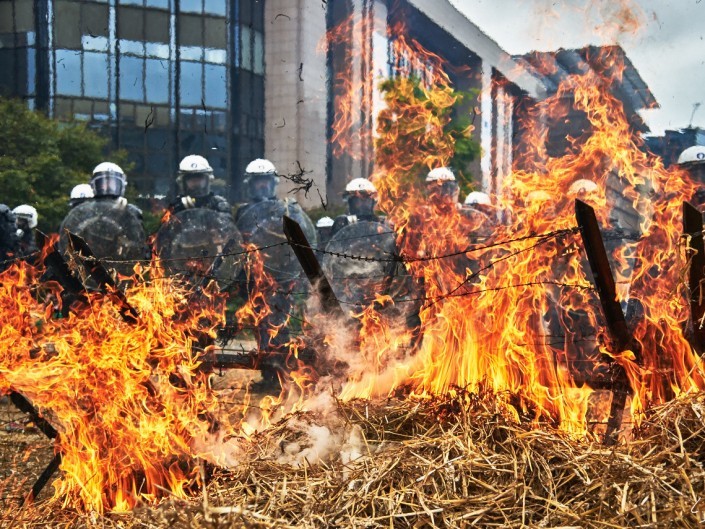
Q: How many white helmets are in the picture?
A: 12